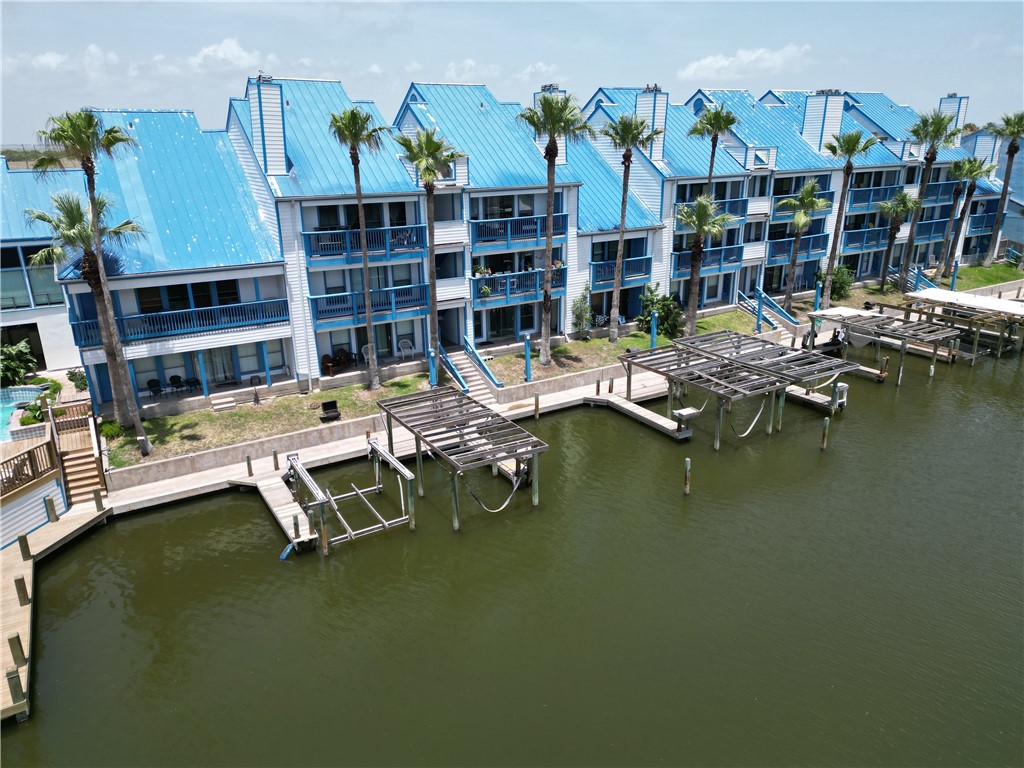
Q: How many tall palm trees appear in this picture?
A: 15